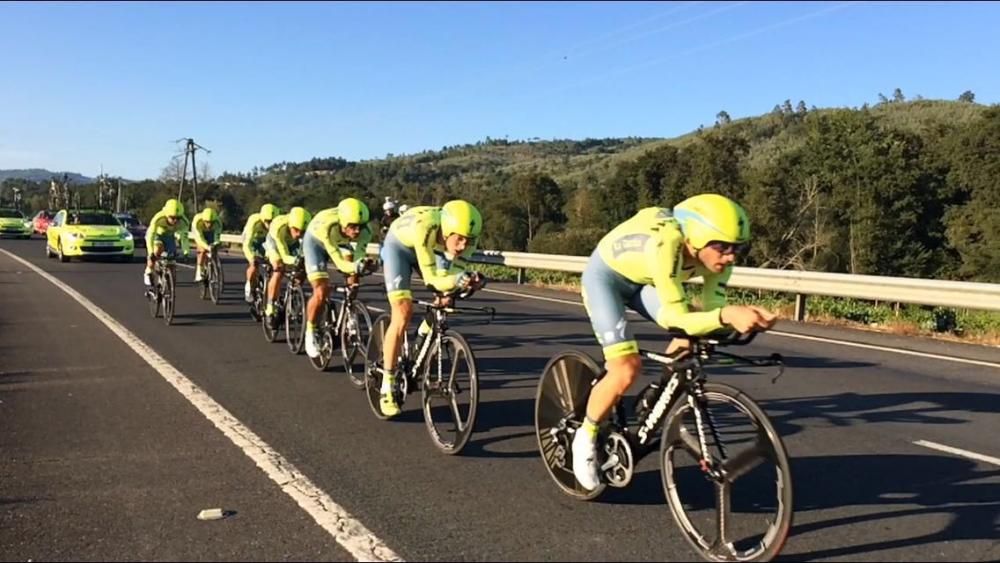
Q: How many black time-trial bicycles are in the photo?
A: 7